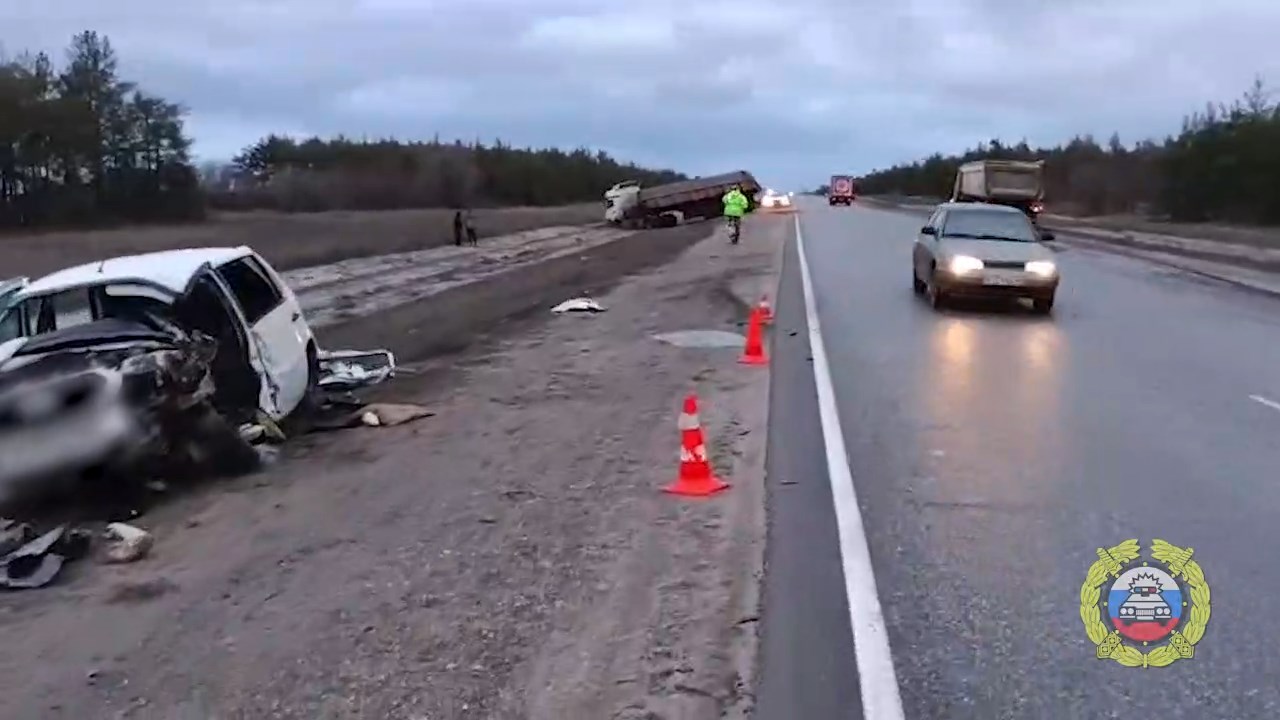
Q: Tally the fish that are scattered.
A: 0